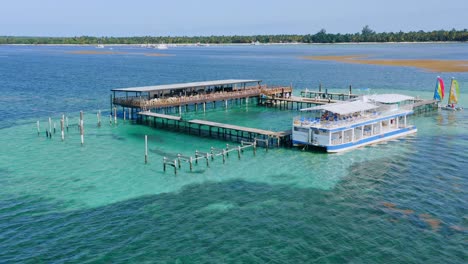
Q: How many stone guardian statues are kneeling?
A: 0